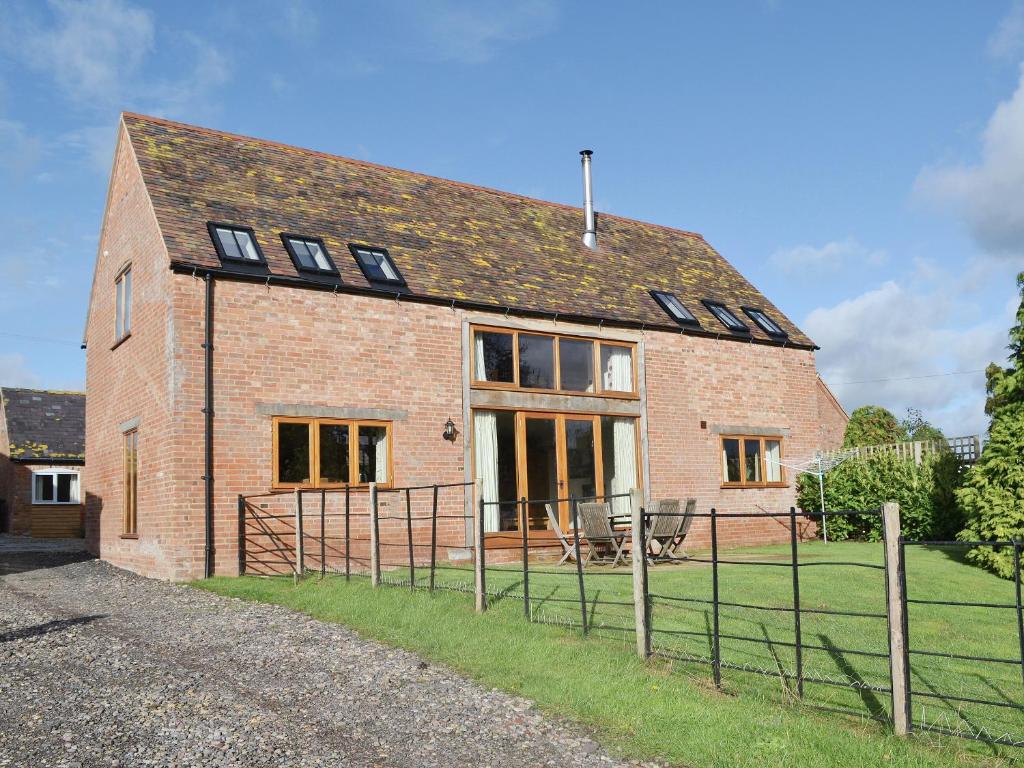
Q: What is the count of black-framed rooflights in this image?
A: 6